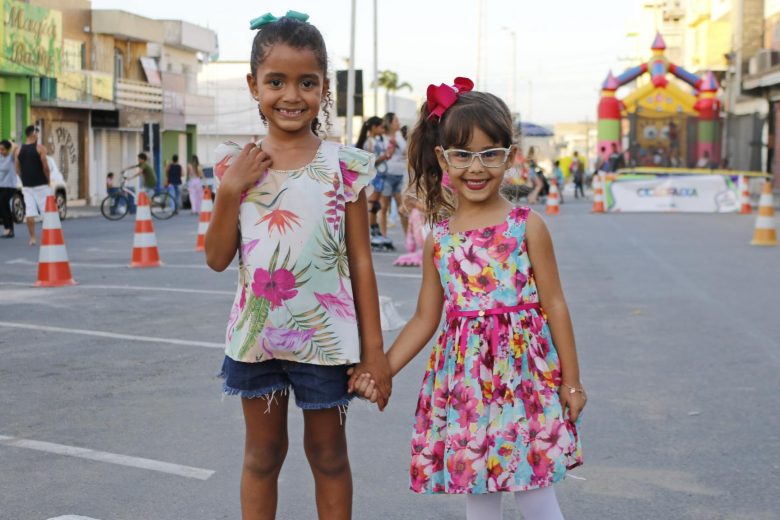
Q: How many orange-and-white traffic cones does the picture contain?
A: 7